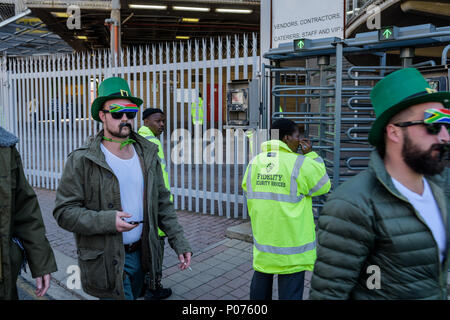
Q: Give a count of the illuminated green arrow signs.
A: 2